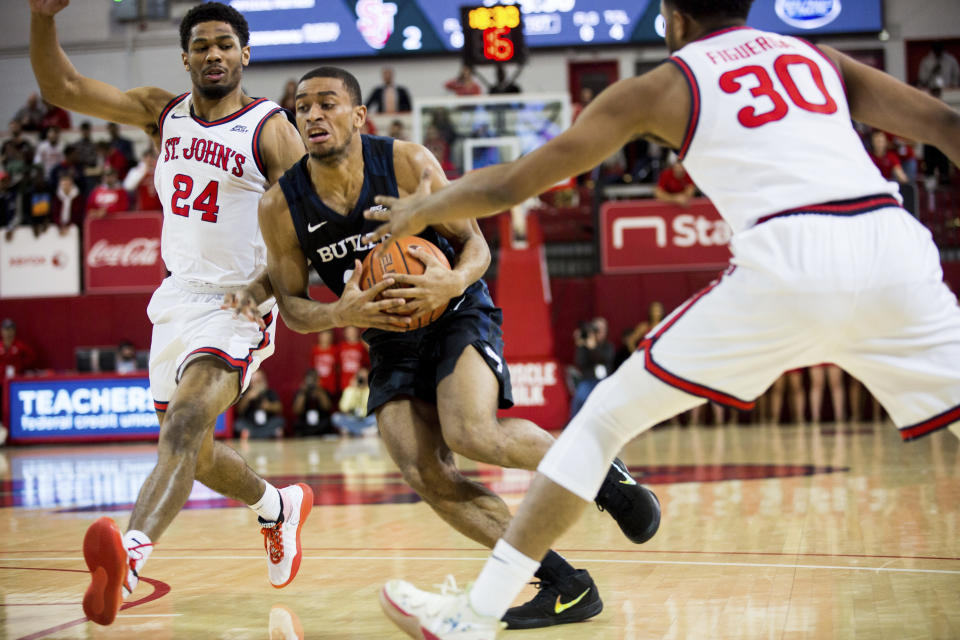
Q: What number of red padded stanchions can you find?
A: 1